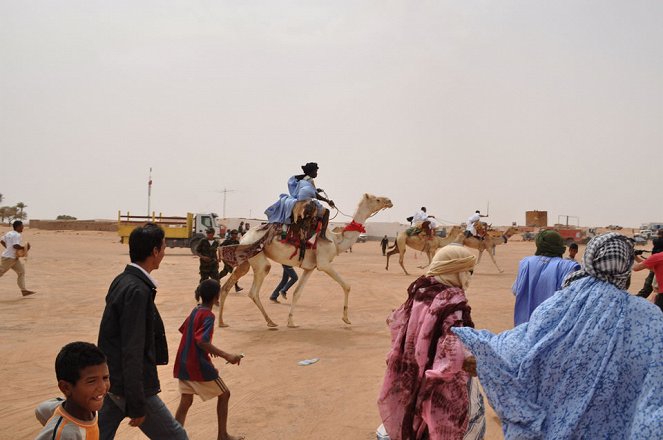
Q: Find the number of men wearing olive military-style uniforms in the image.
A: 2